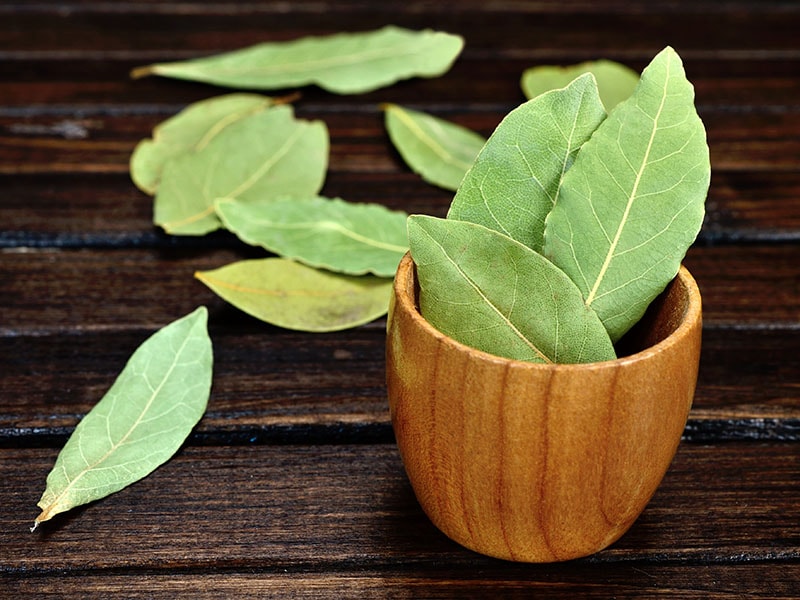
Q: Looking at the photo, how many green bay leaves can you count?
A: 11